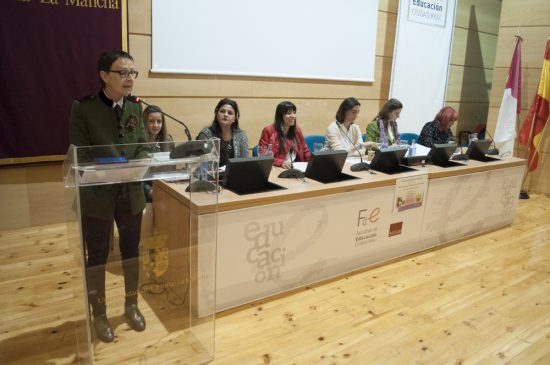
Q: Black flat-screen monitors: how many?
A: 5